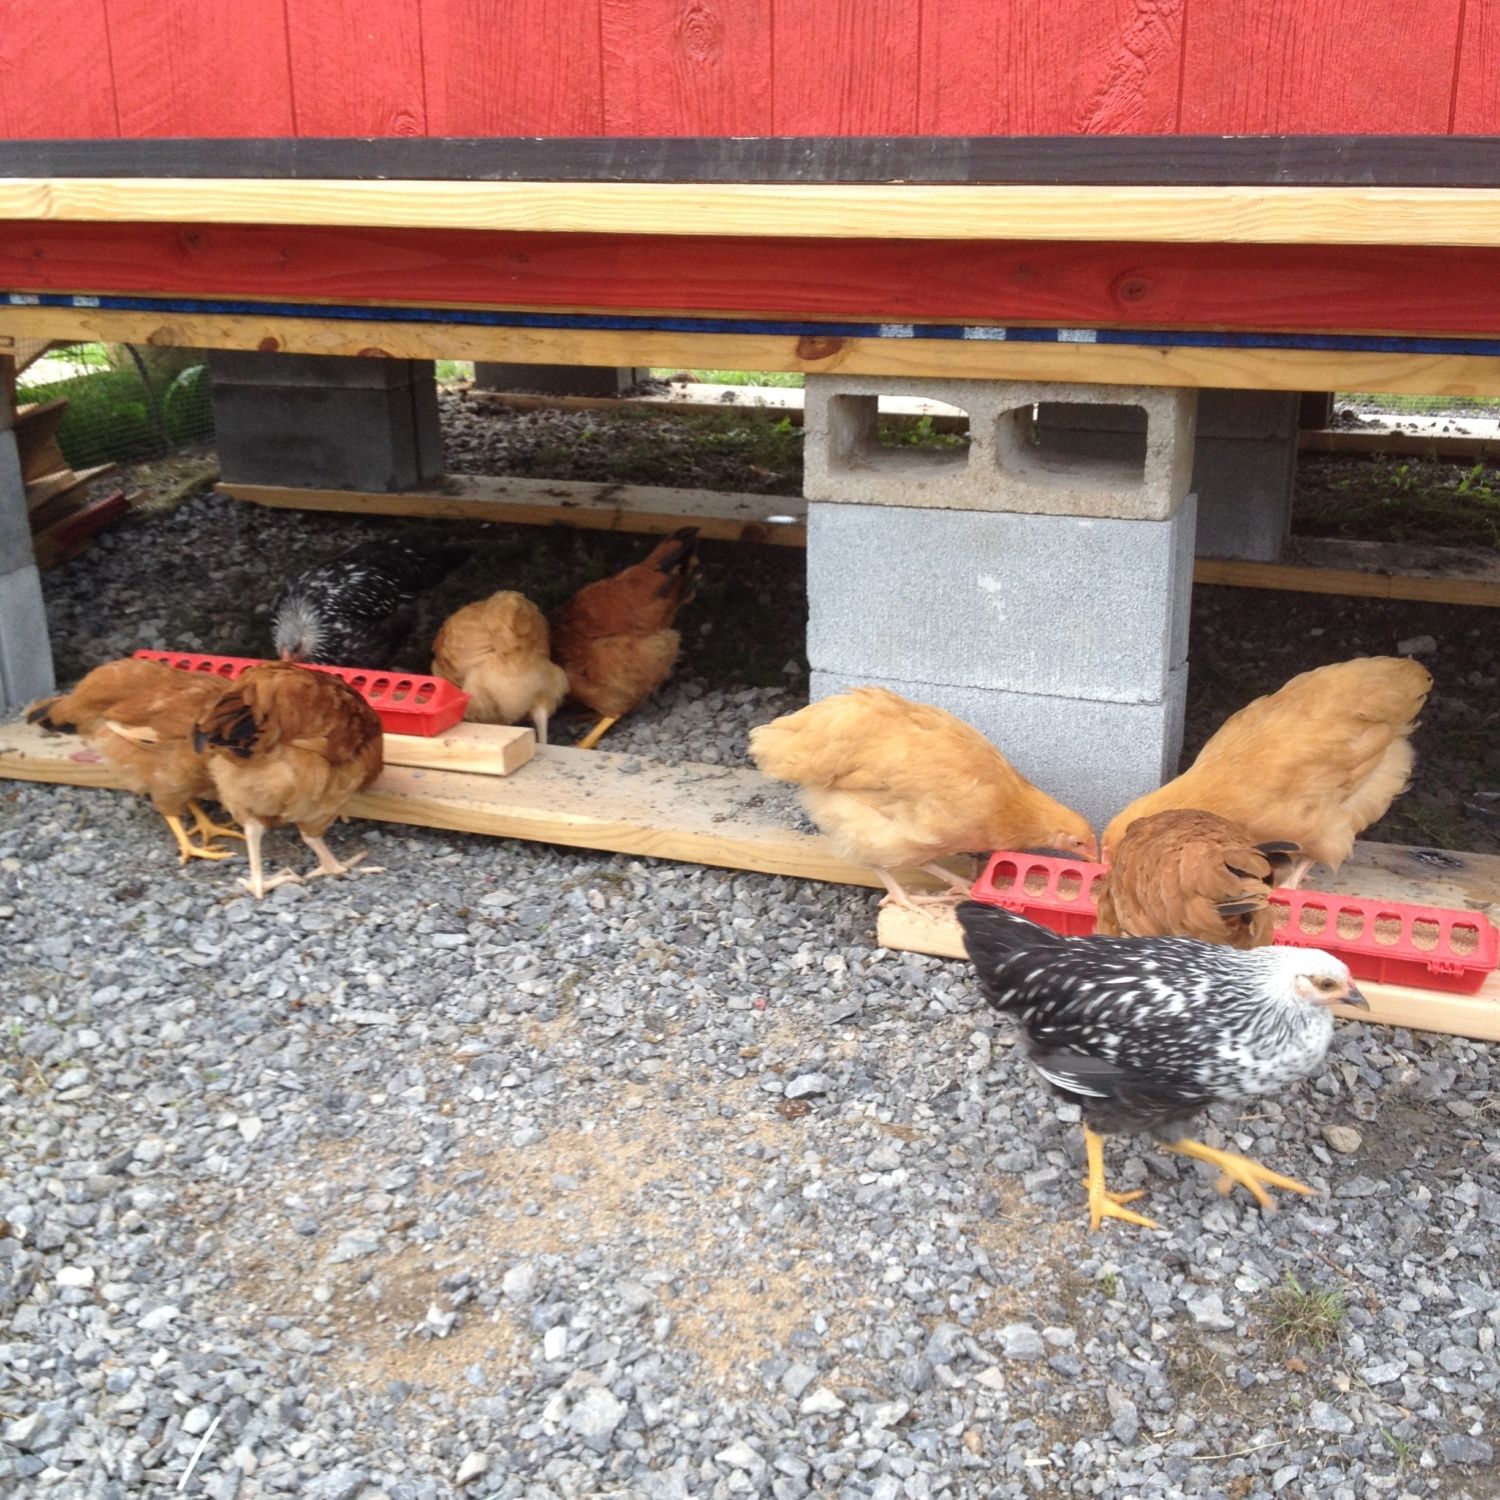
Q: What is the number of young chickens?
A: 9